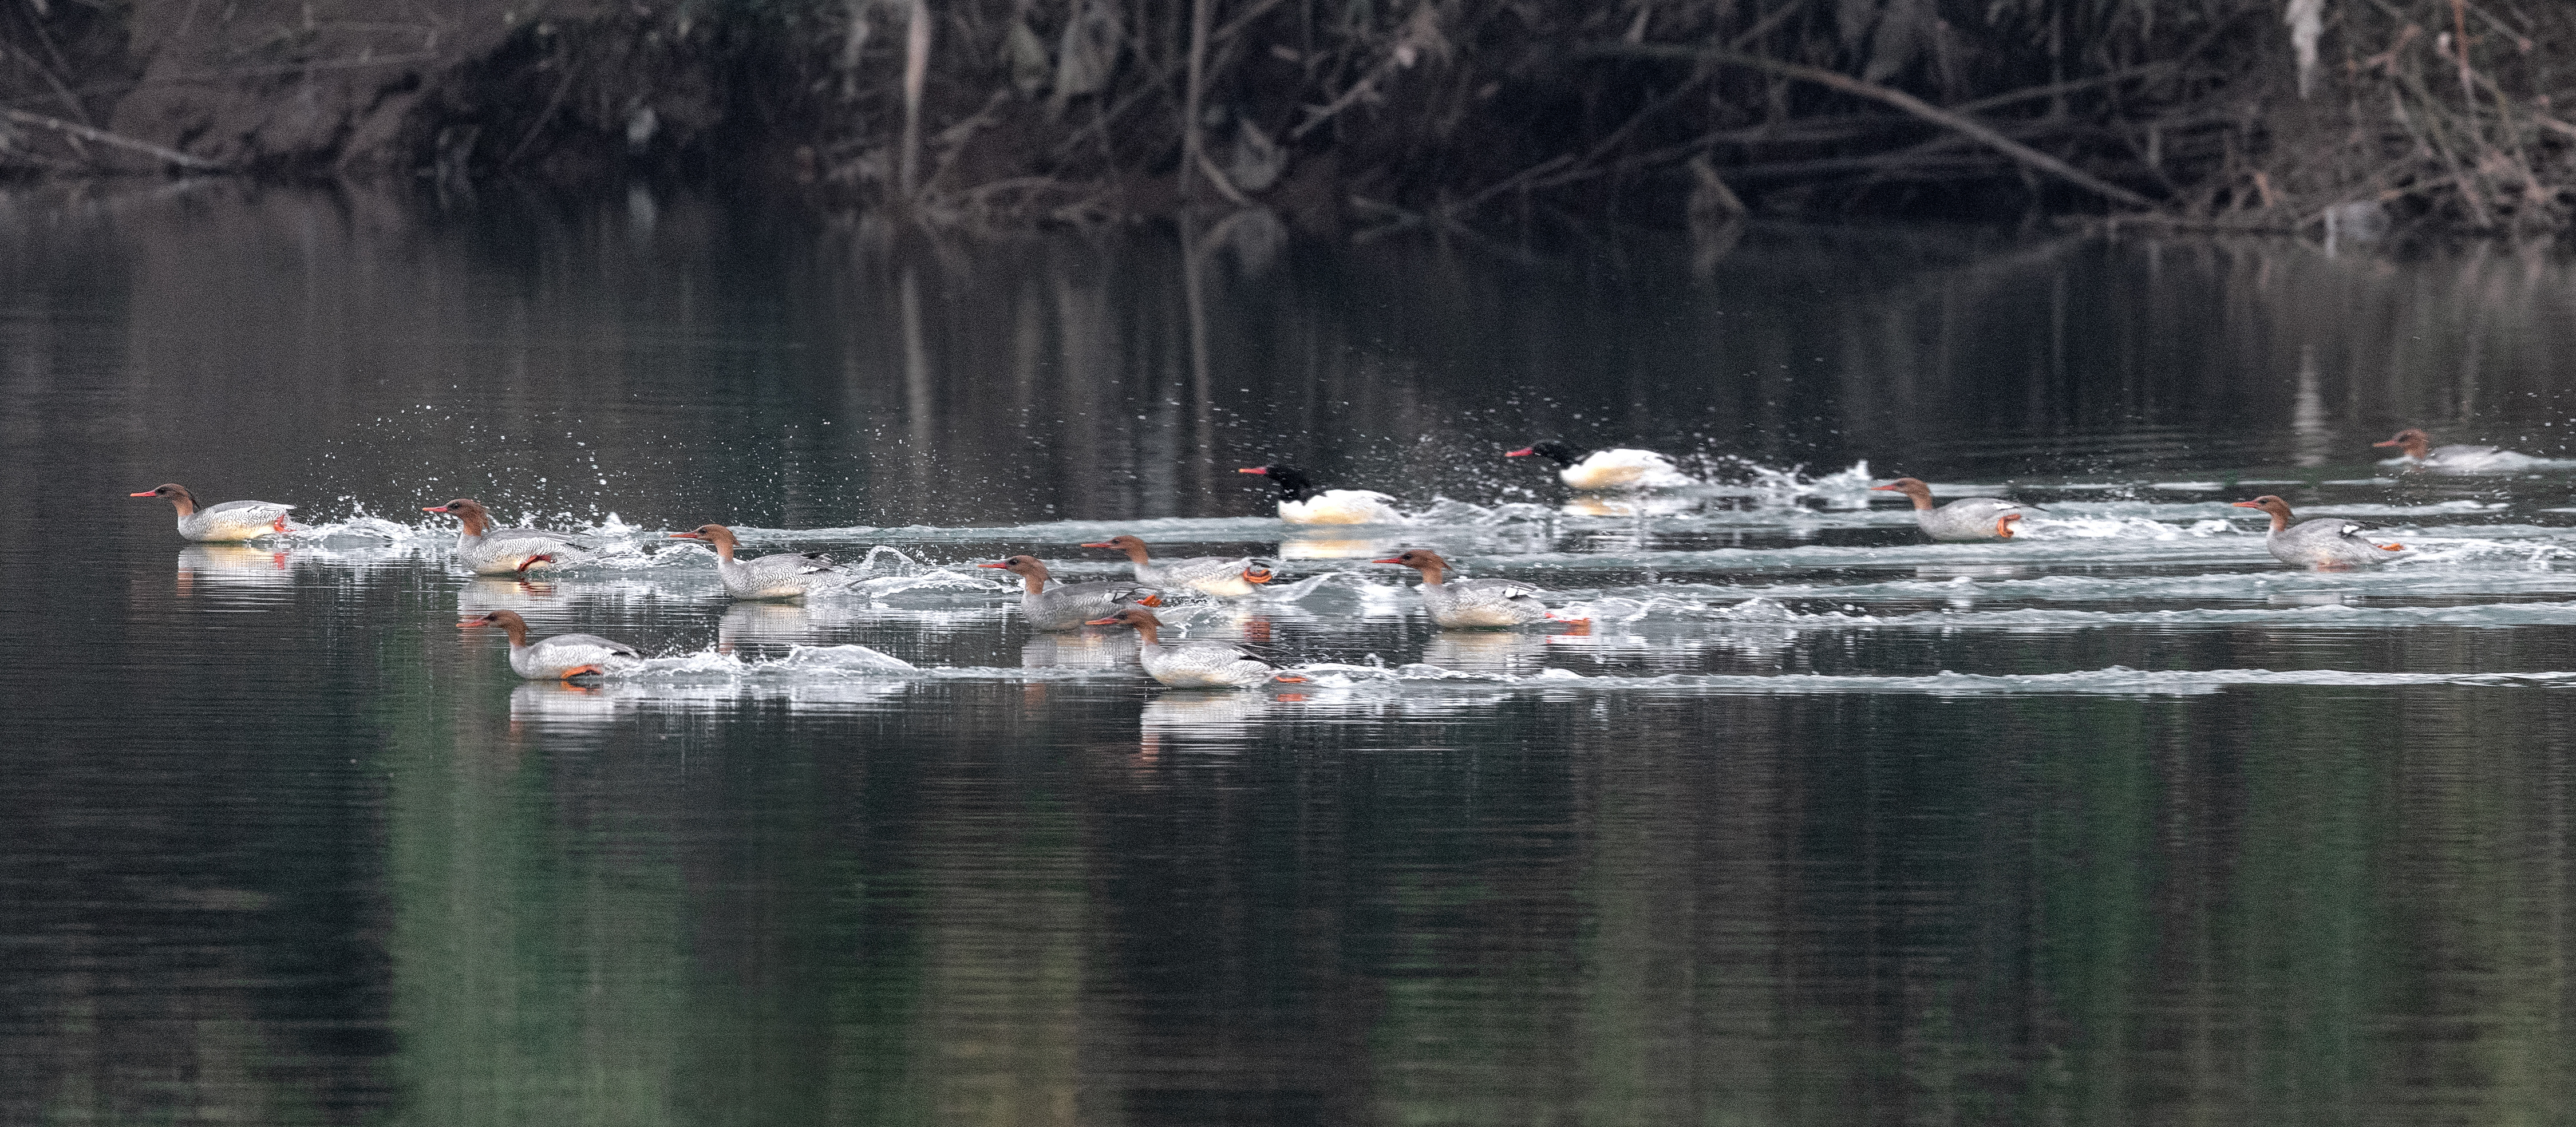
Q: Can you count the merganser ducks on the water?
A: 13